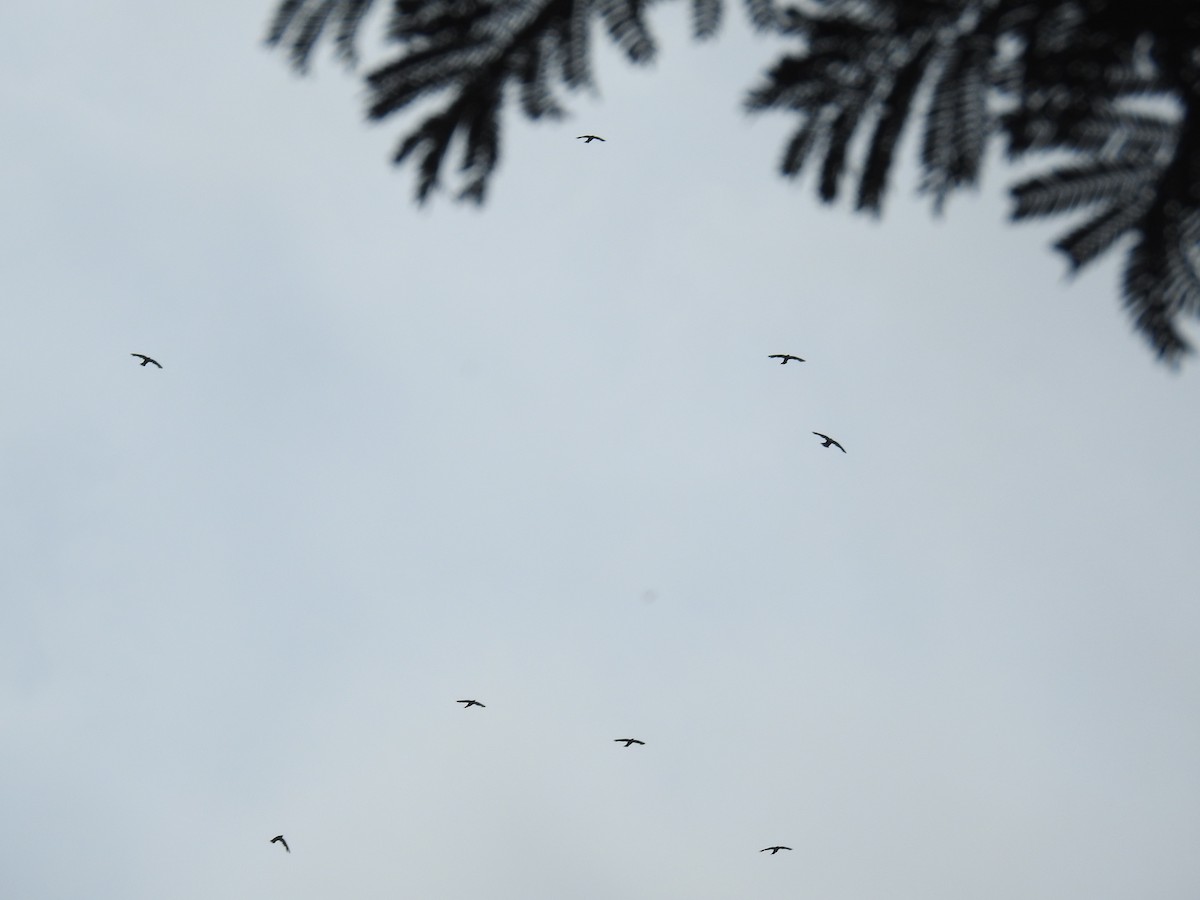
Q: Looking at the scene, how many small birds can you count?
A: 8